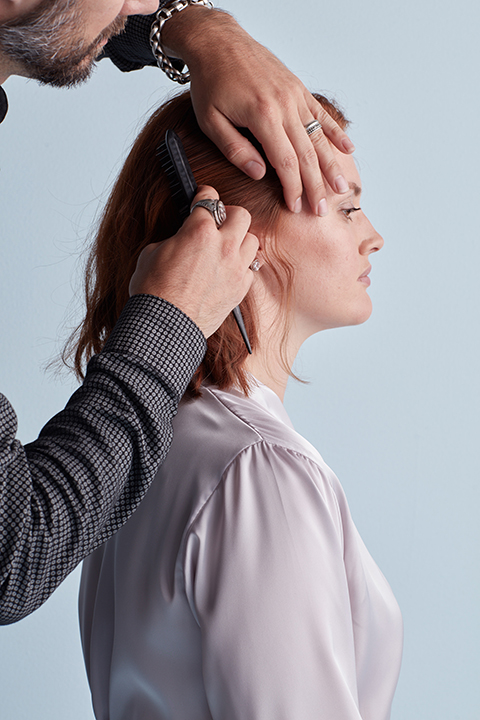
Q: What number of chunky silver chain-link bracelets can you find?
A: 1